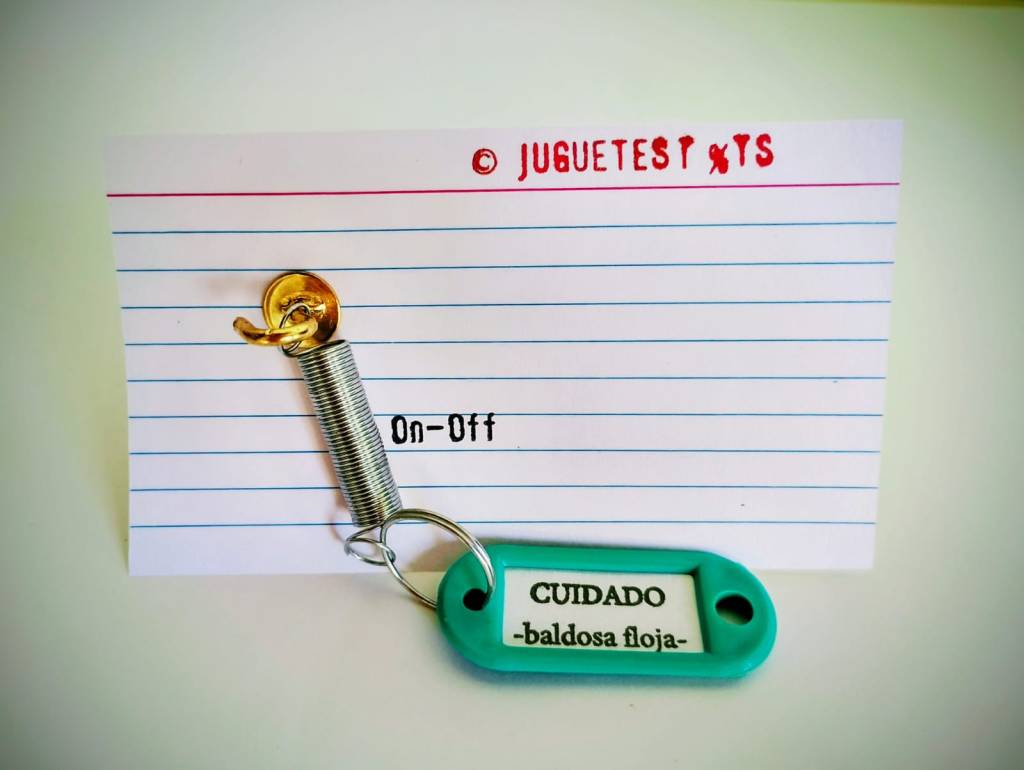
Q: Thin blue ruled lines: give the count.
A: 9